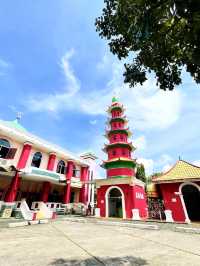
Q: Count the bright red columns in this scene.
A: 4